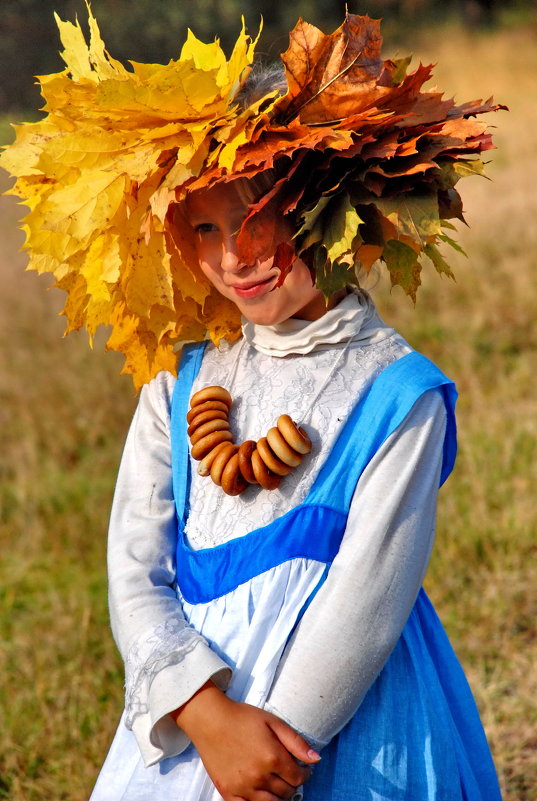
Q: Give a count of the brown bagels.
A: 13